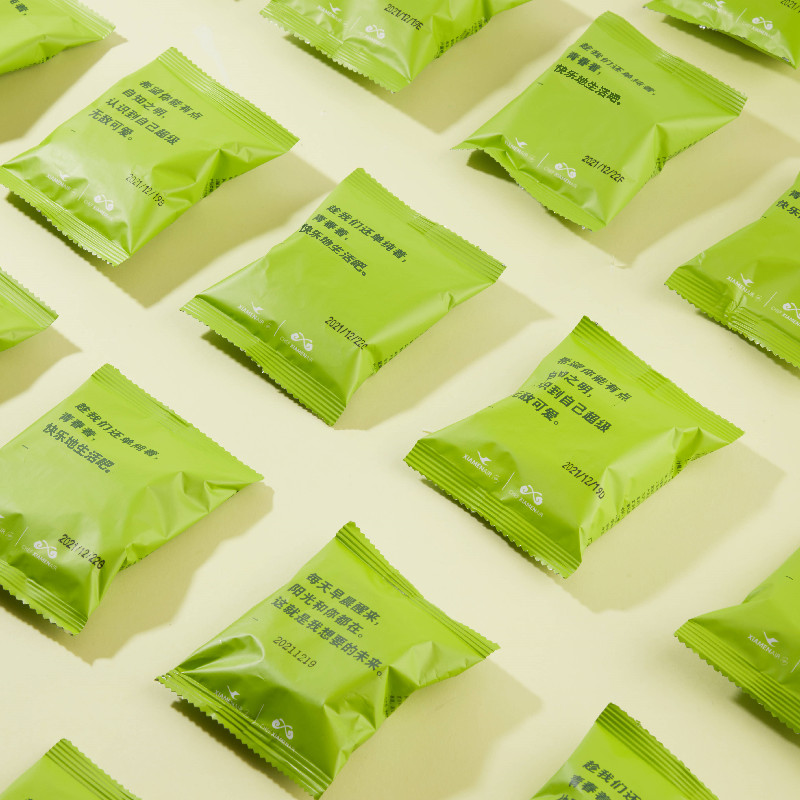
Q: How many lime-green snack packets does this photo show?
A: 14